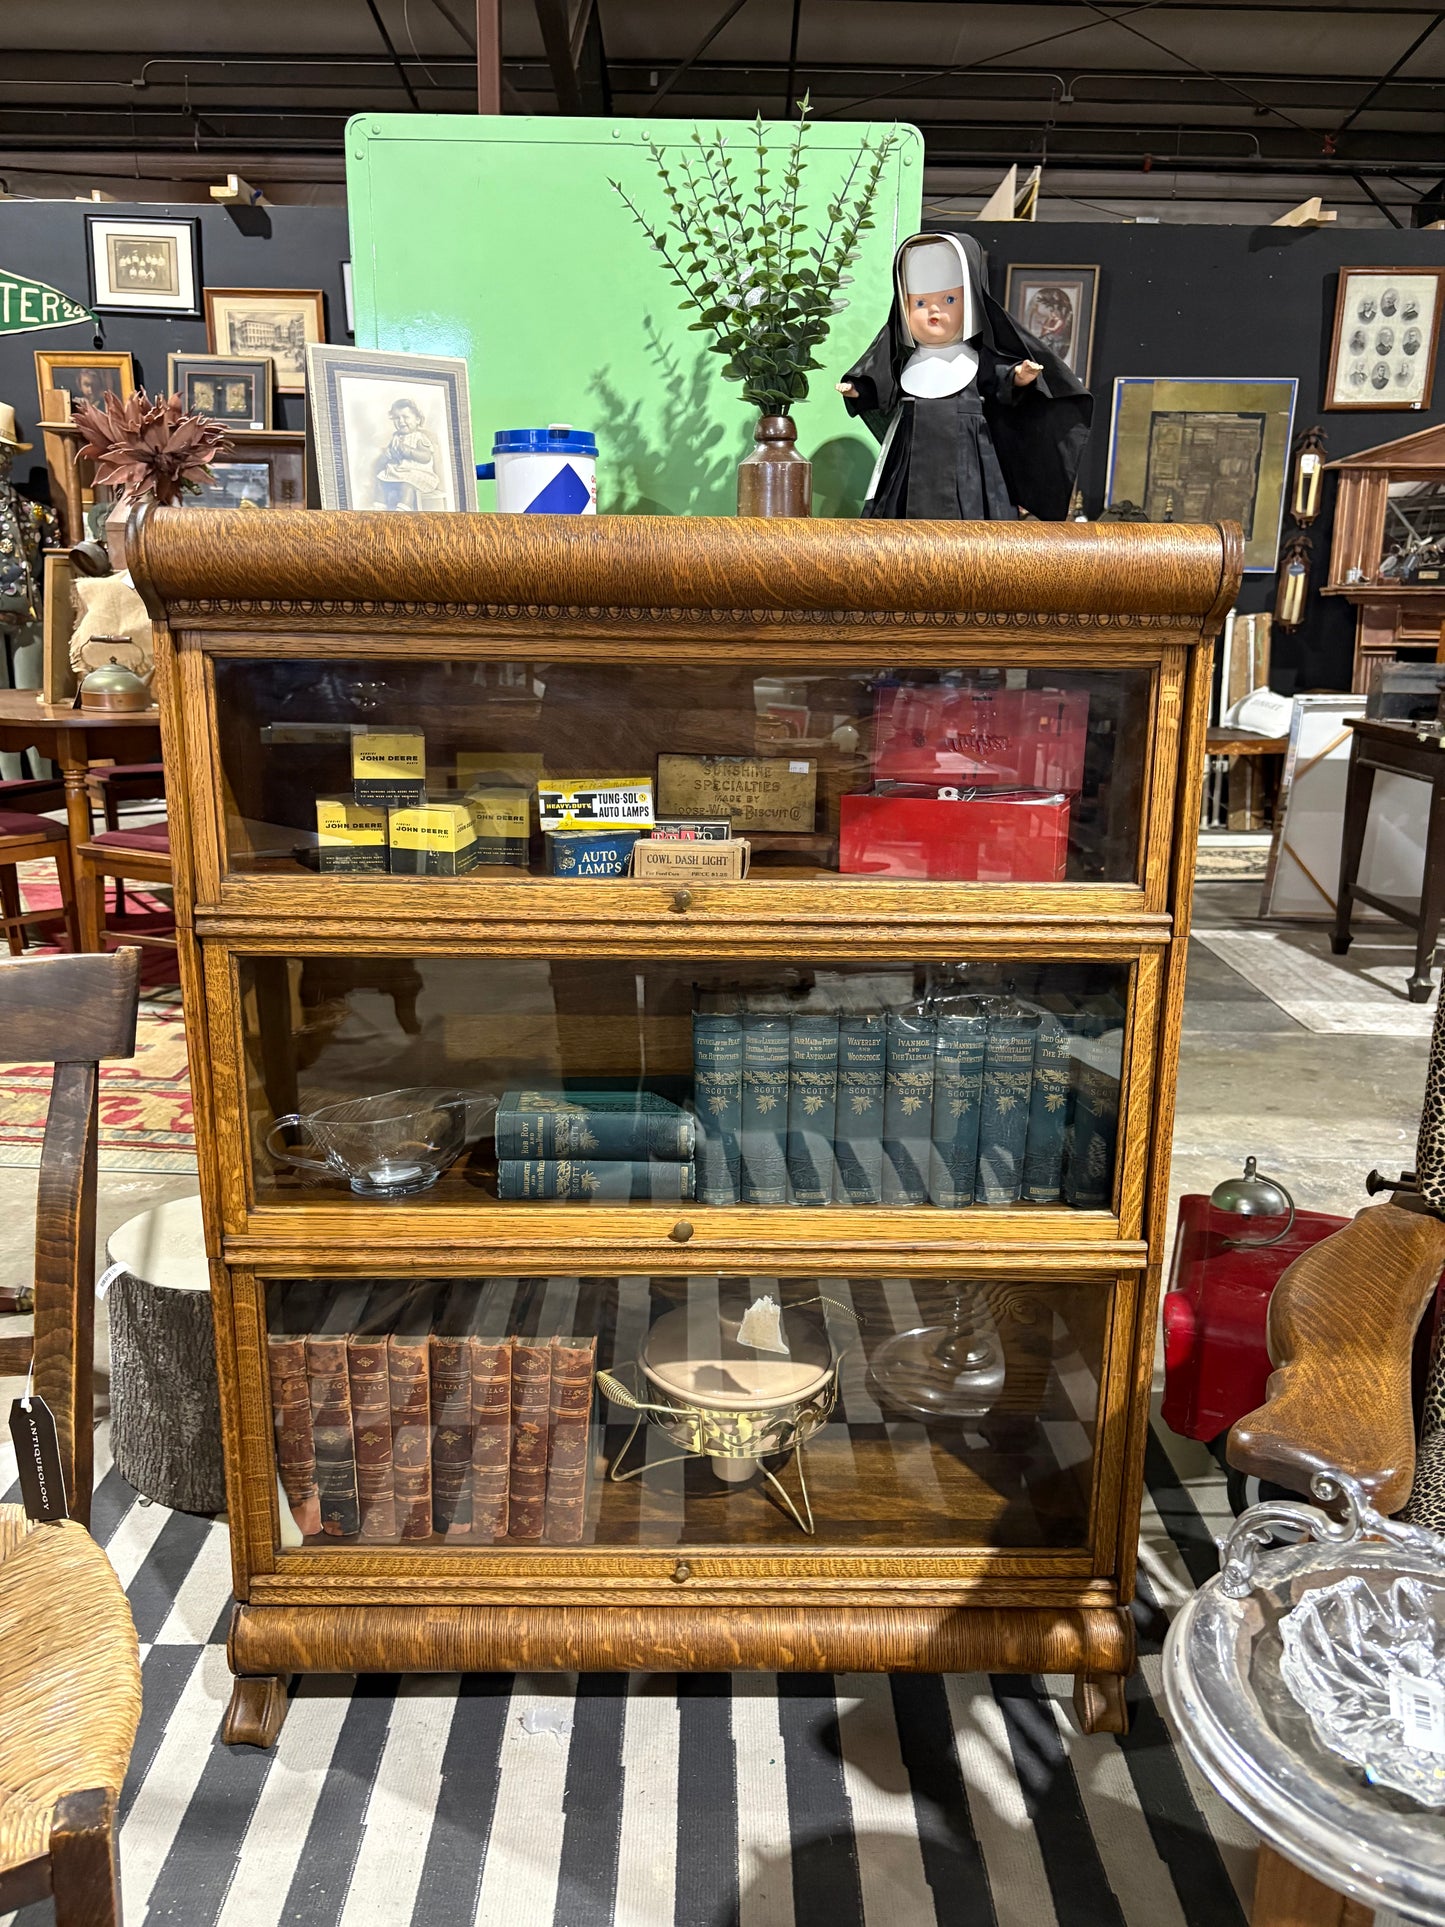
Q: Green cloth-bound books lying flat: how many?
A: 2